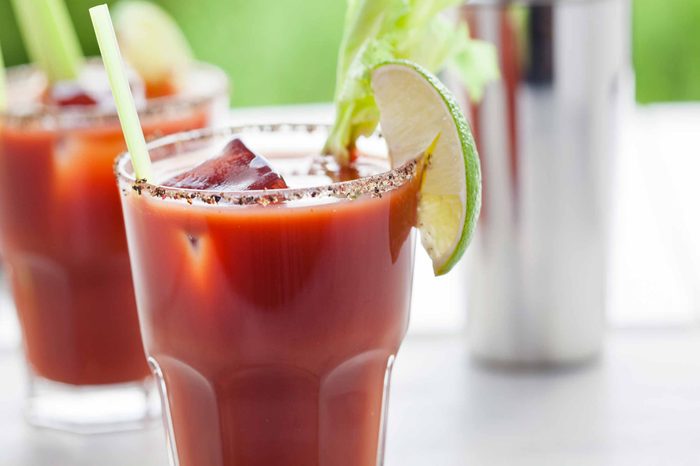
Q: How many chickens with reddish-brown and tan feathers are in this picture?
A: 0